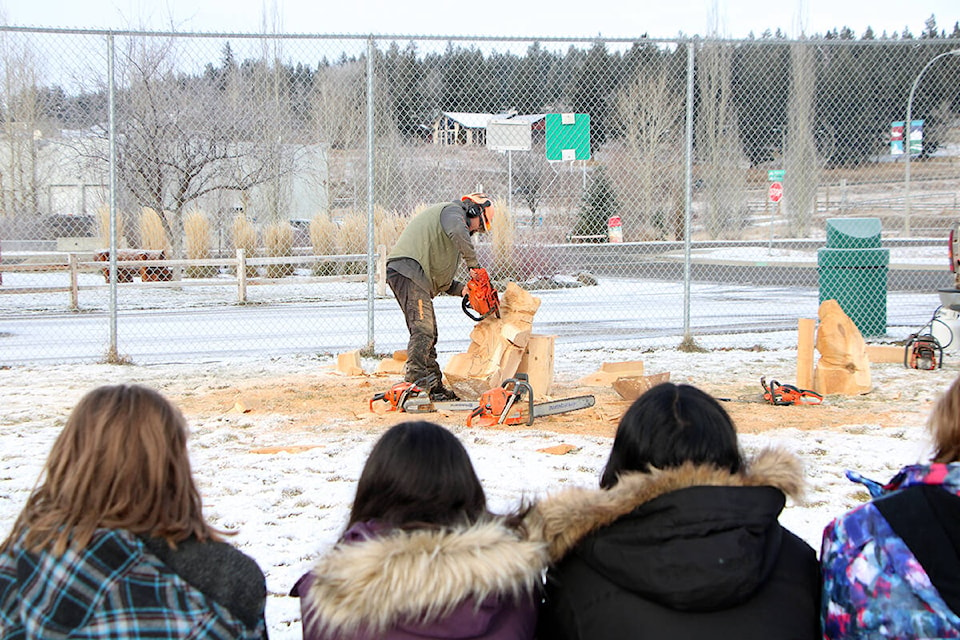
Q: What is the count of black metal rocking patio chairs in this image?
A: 0